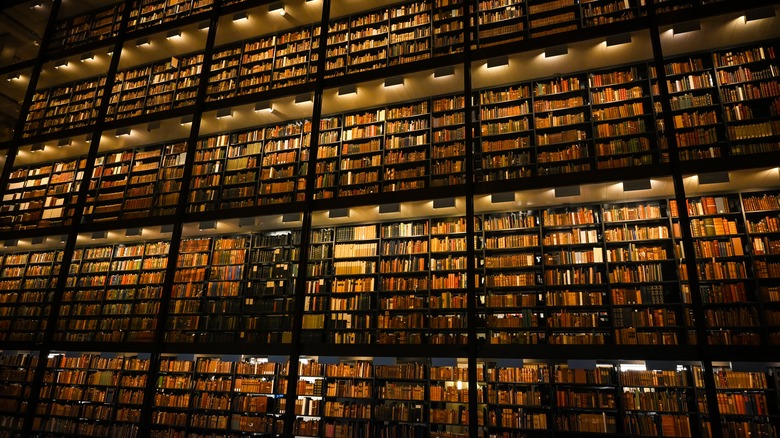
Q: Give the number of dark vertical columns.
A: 6